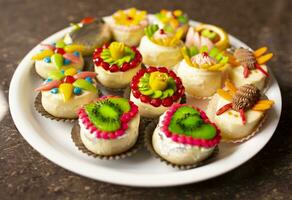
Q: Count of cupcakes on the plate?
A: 14